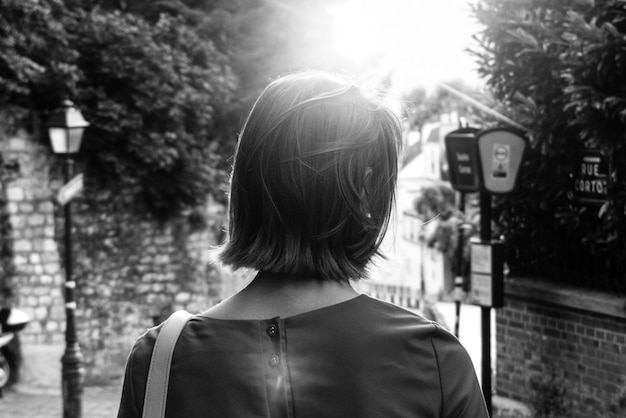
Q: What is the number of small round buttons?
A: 2